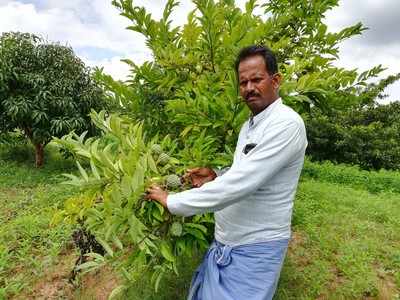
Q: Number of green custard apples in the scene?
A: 4